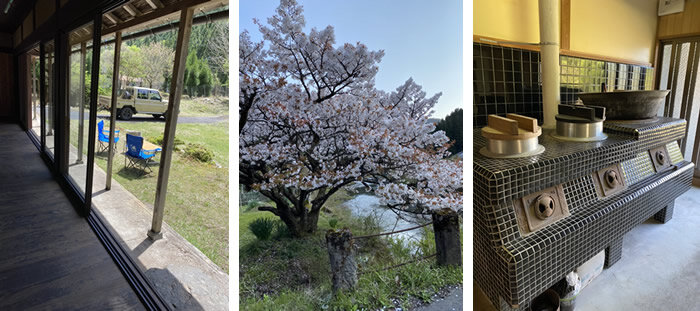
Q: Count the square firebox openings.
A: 3